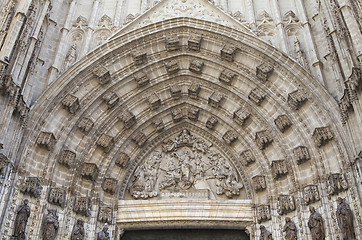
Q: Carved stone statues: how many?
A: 8